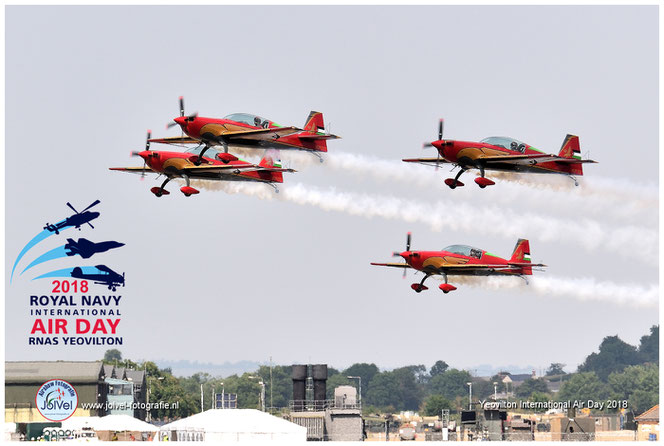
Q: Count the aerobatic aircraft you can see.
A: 4